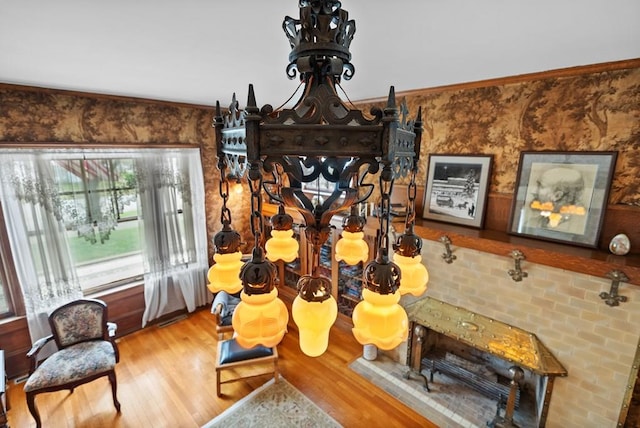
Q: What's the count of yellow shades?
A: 7